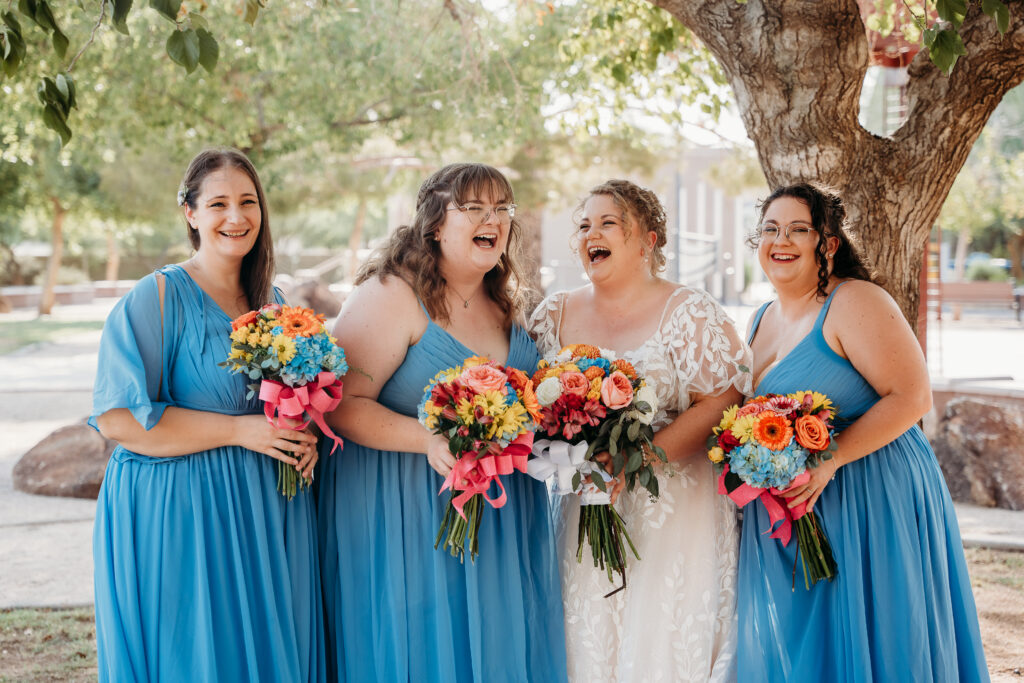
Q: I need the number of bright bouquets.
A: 4